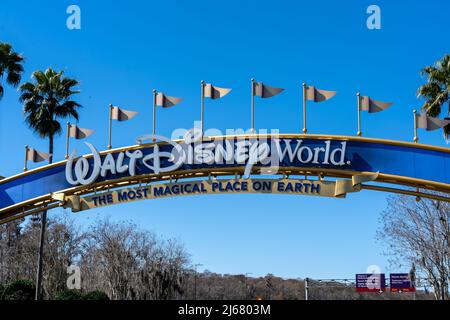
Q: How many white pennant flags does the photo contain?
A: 9